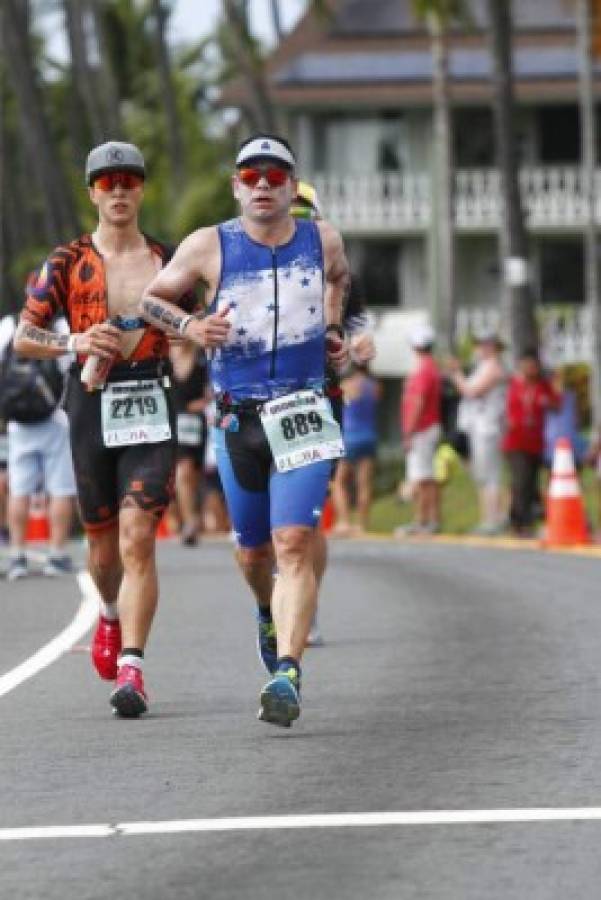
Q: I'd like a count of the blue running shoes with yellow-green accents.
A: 2